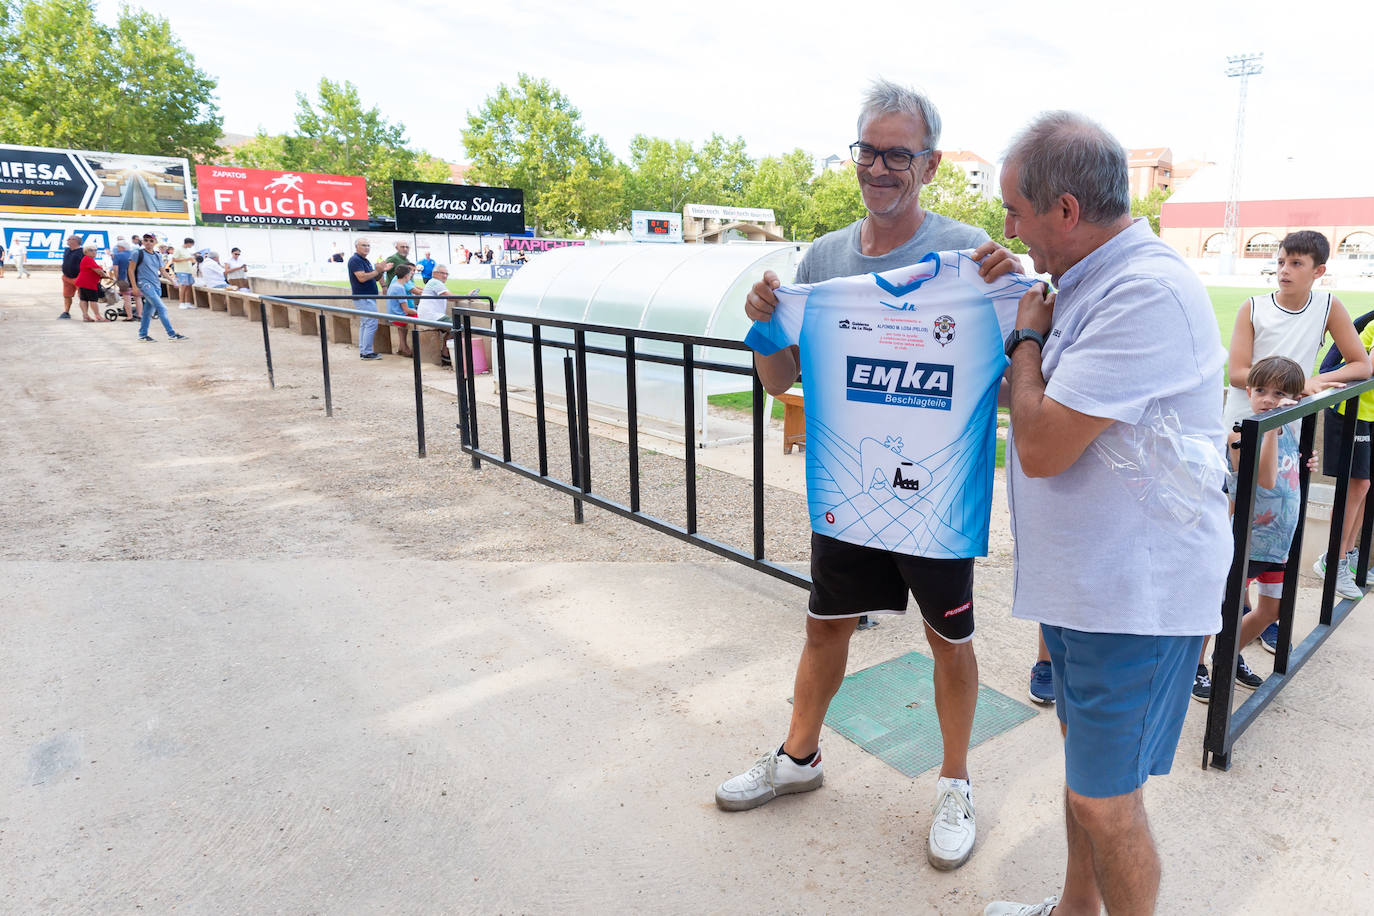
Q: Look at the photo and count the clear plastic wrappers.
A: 1